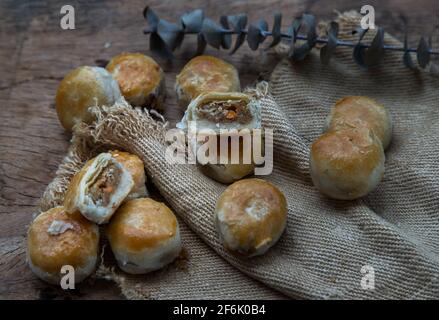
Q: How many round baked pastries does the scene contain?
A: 12